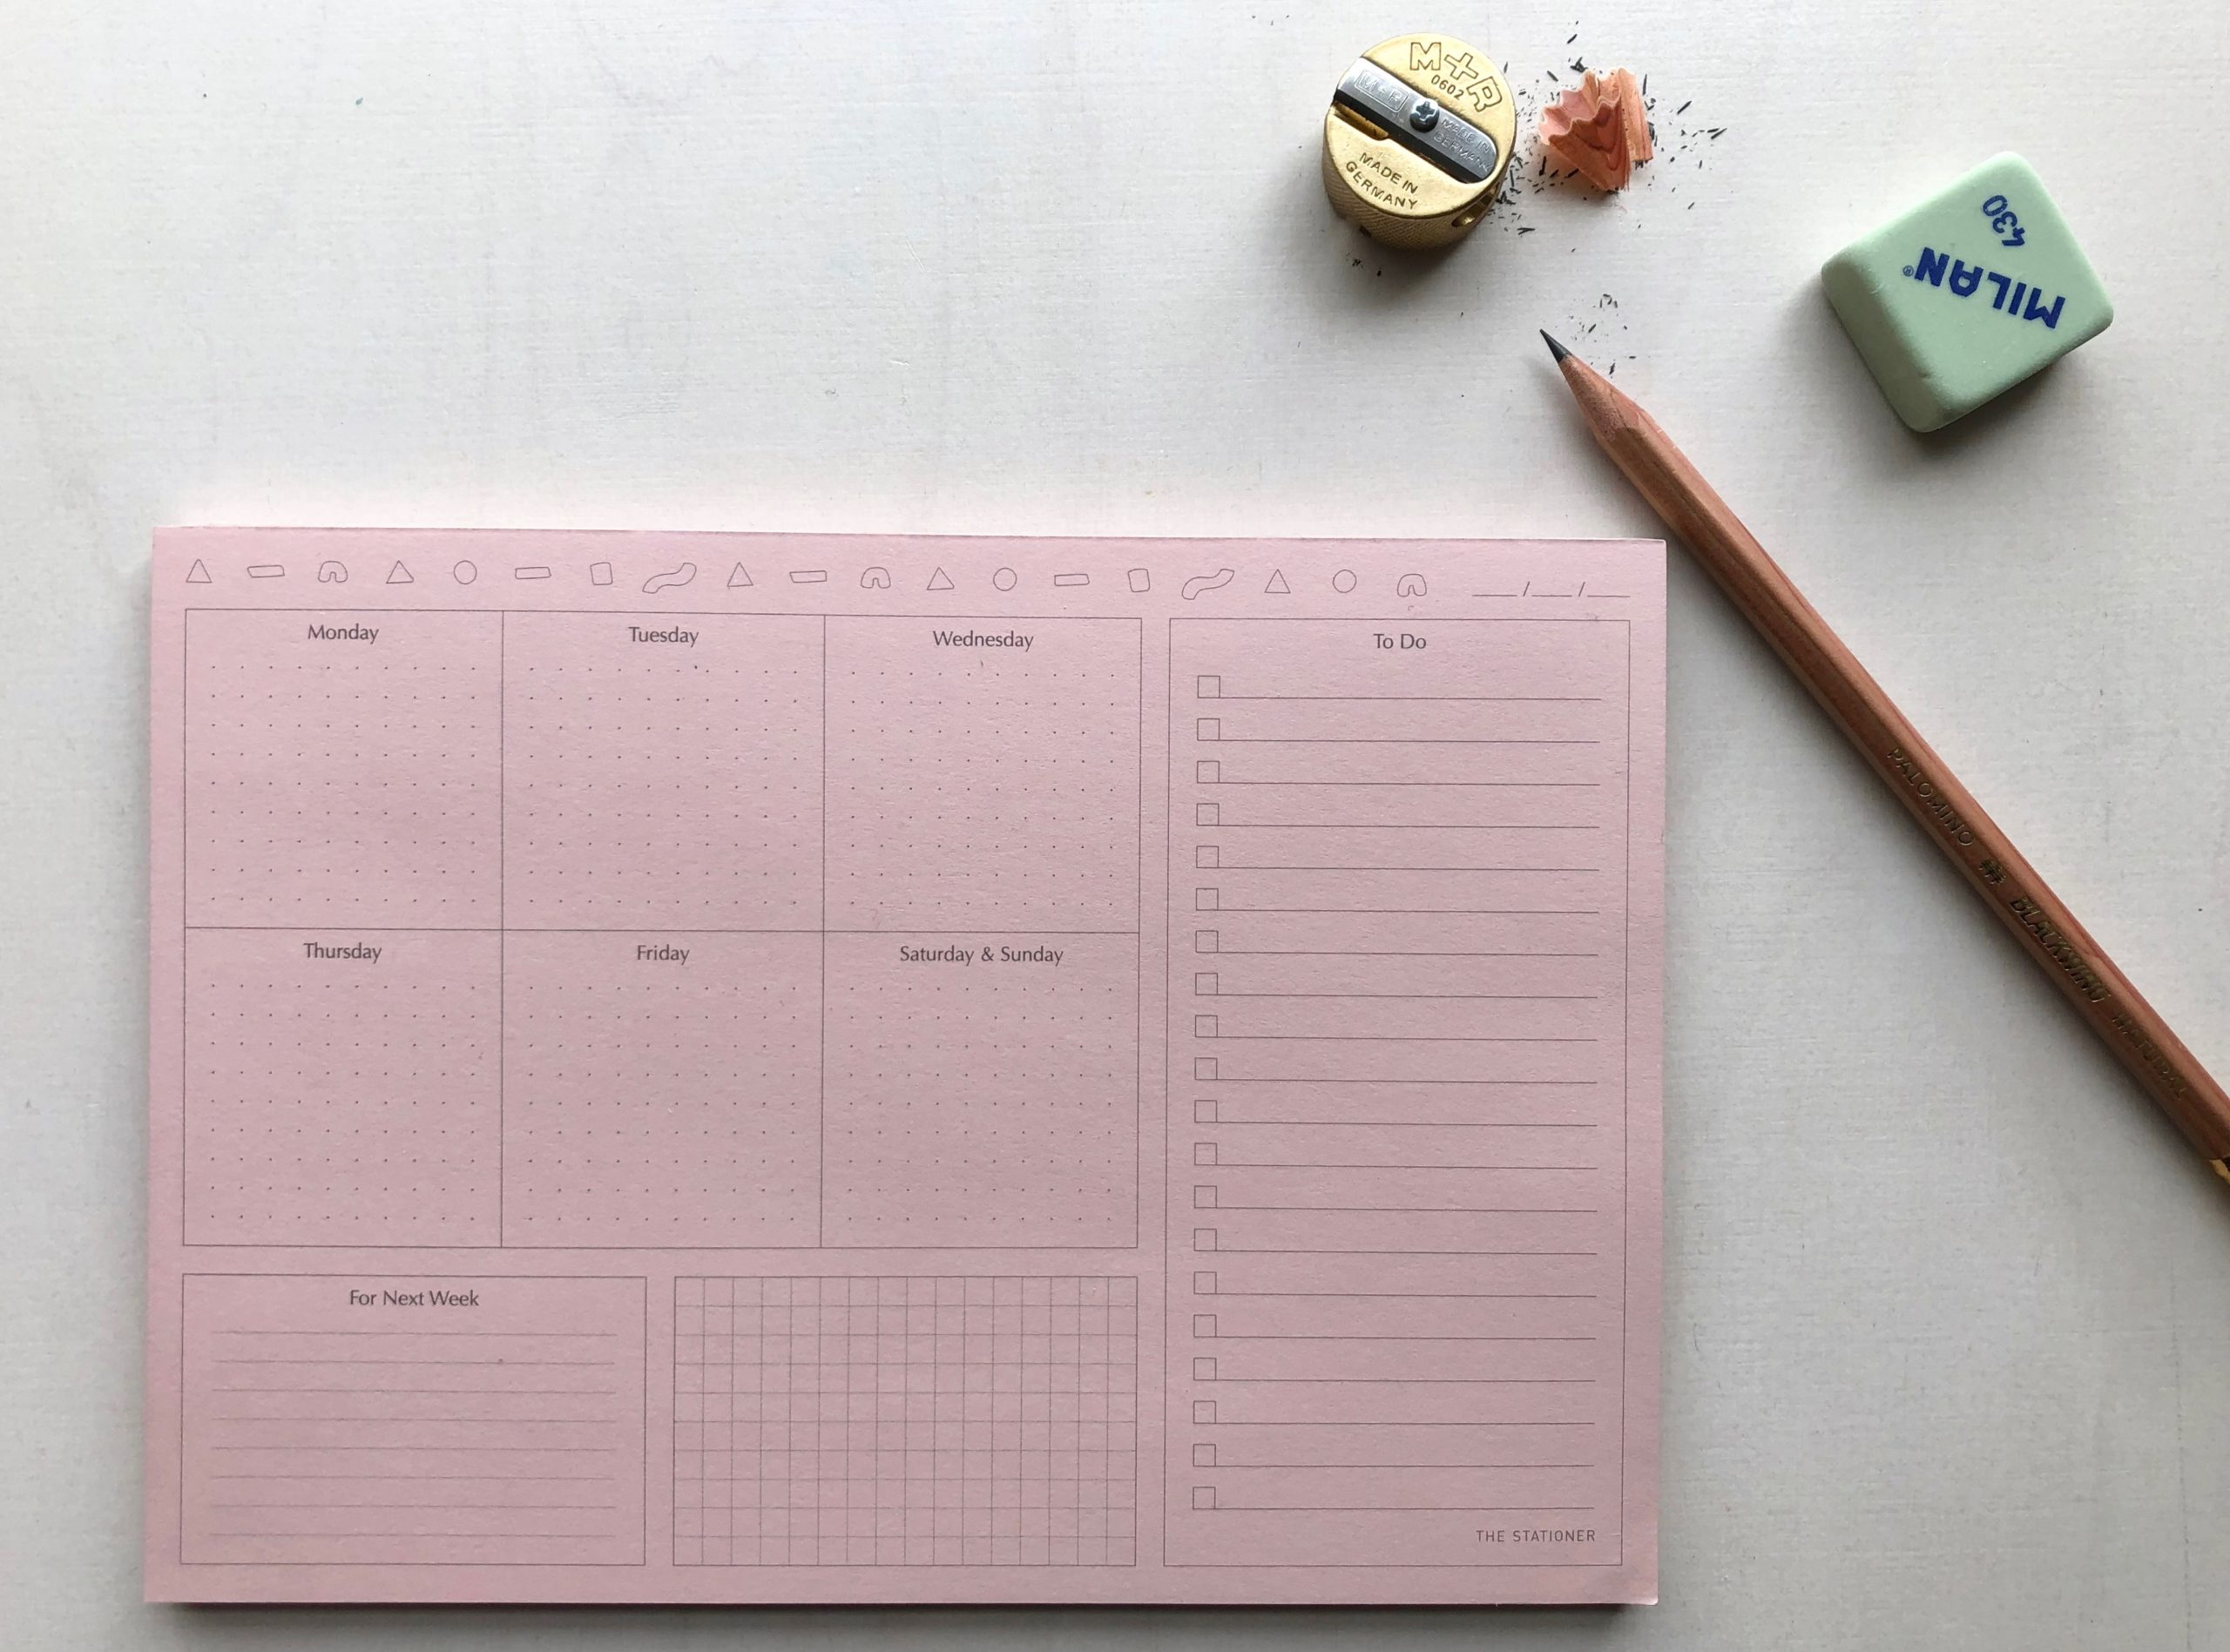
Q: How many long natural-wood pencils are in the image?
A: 1